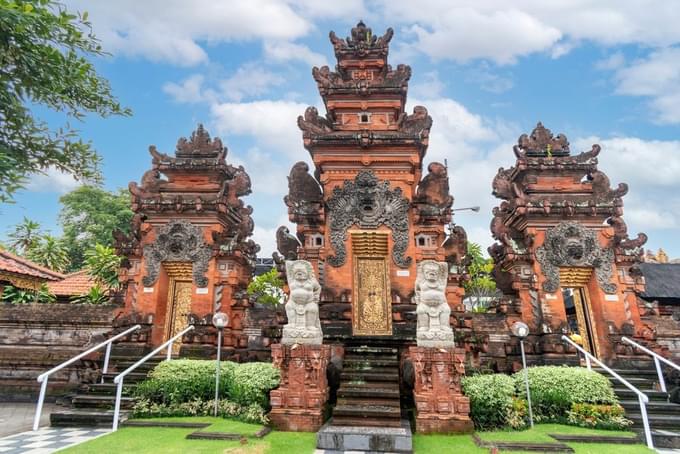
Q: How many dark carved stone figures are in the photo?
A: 3